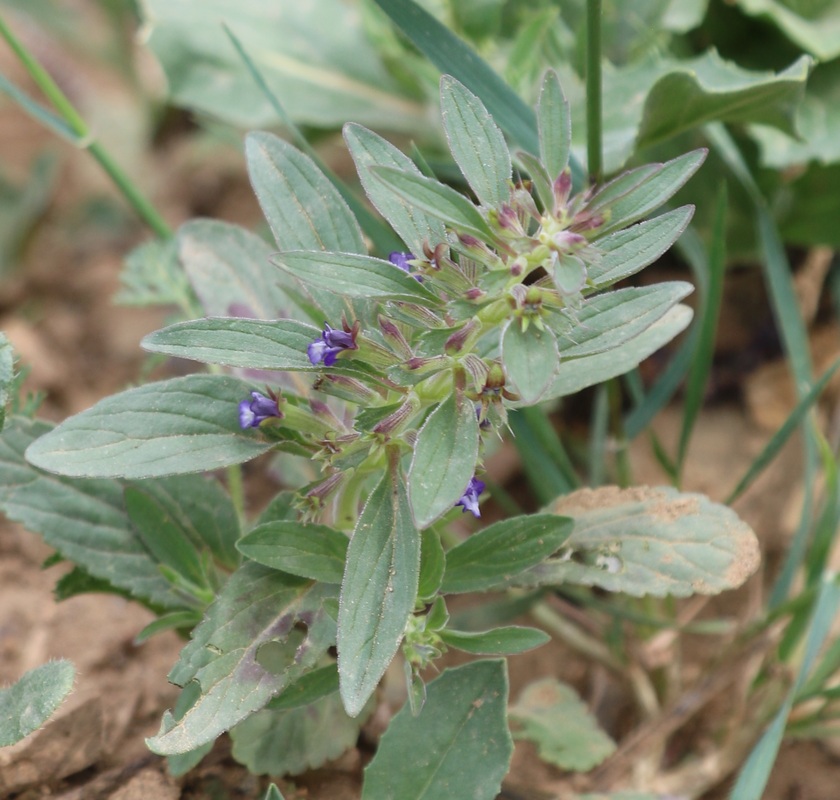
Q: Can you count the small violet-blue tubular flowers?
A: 4